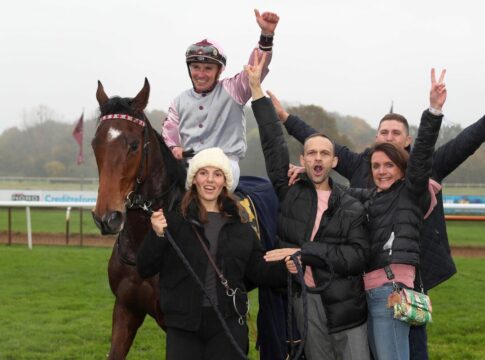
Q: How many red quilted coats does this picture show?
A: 0